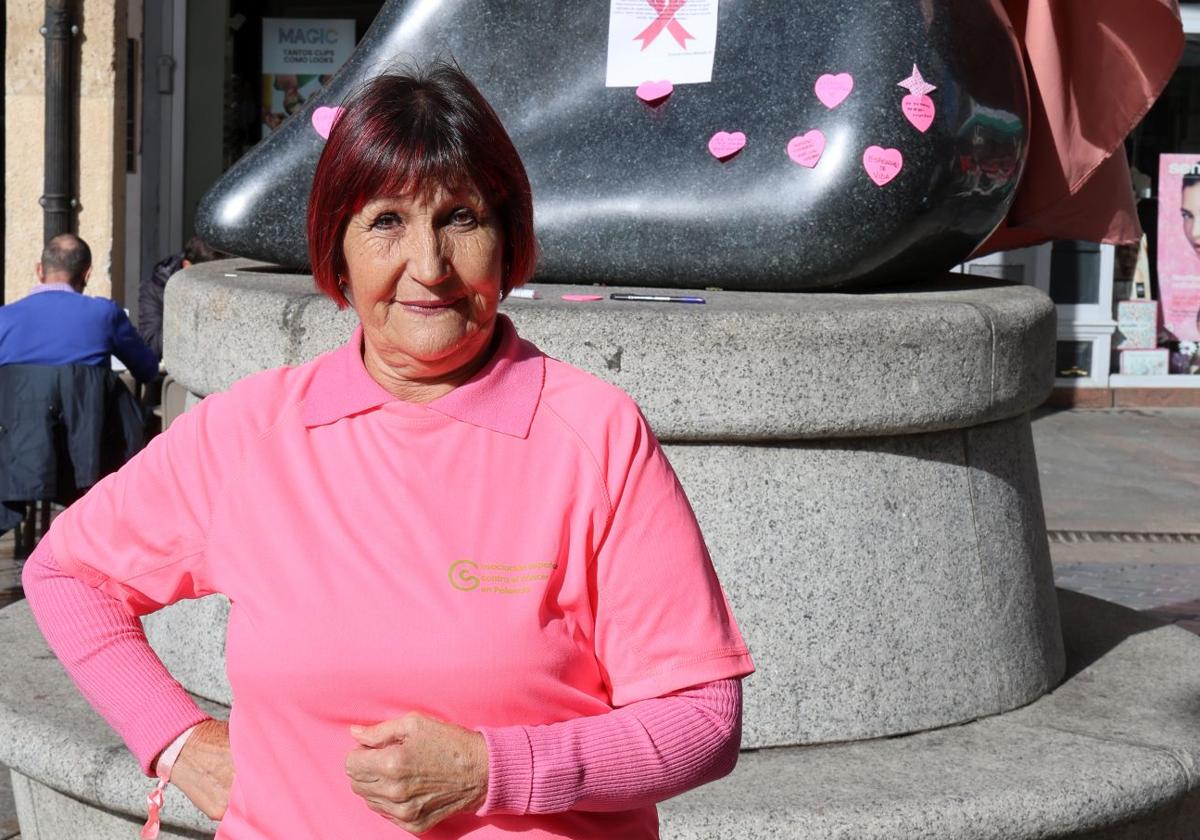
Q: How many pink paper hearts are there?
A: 7